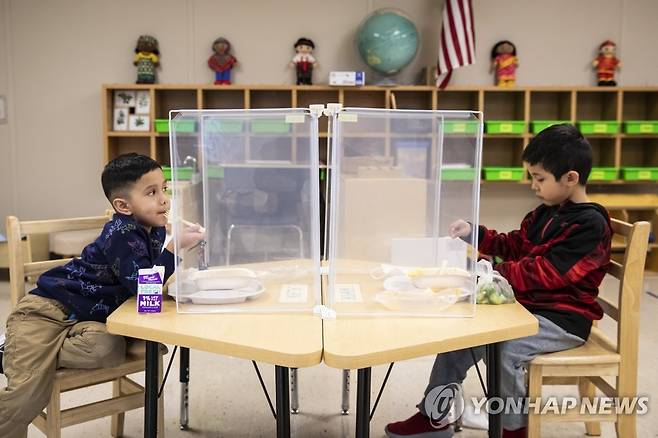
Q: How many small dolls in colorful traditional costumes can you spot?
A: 5